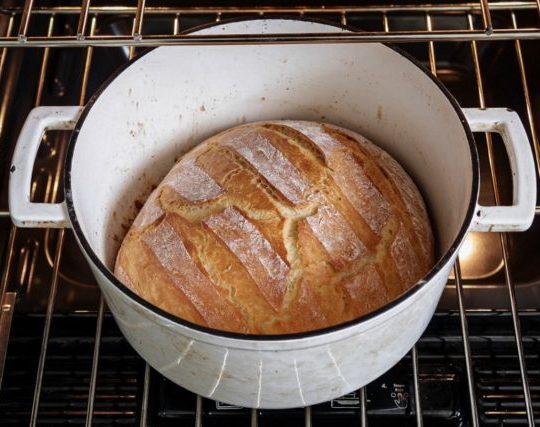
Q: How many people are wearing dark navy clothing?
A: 0